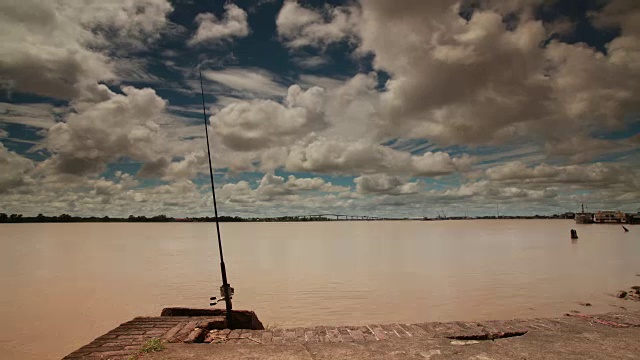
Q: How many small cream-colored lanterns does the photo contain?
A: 0